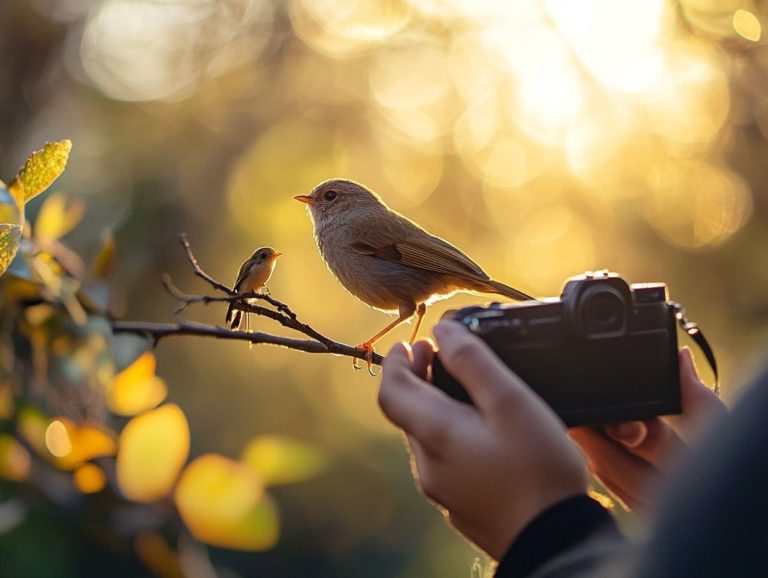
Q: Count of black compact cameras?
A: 1